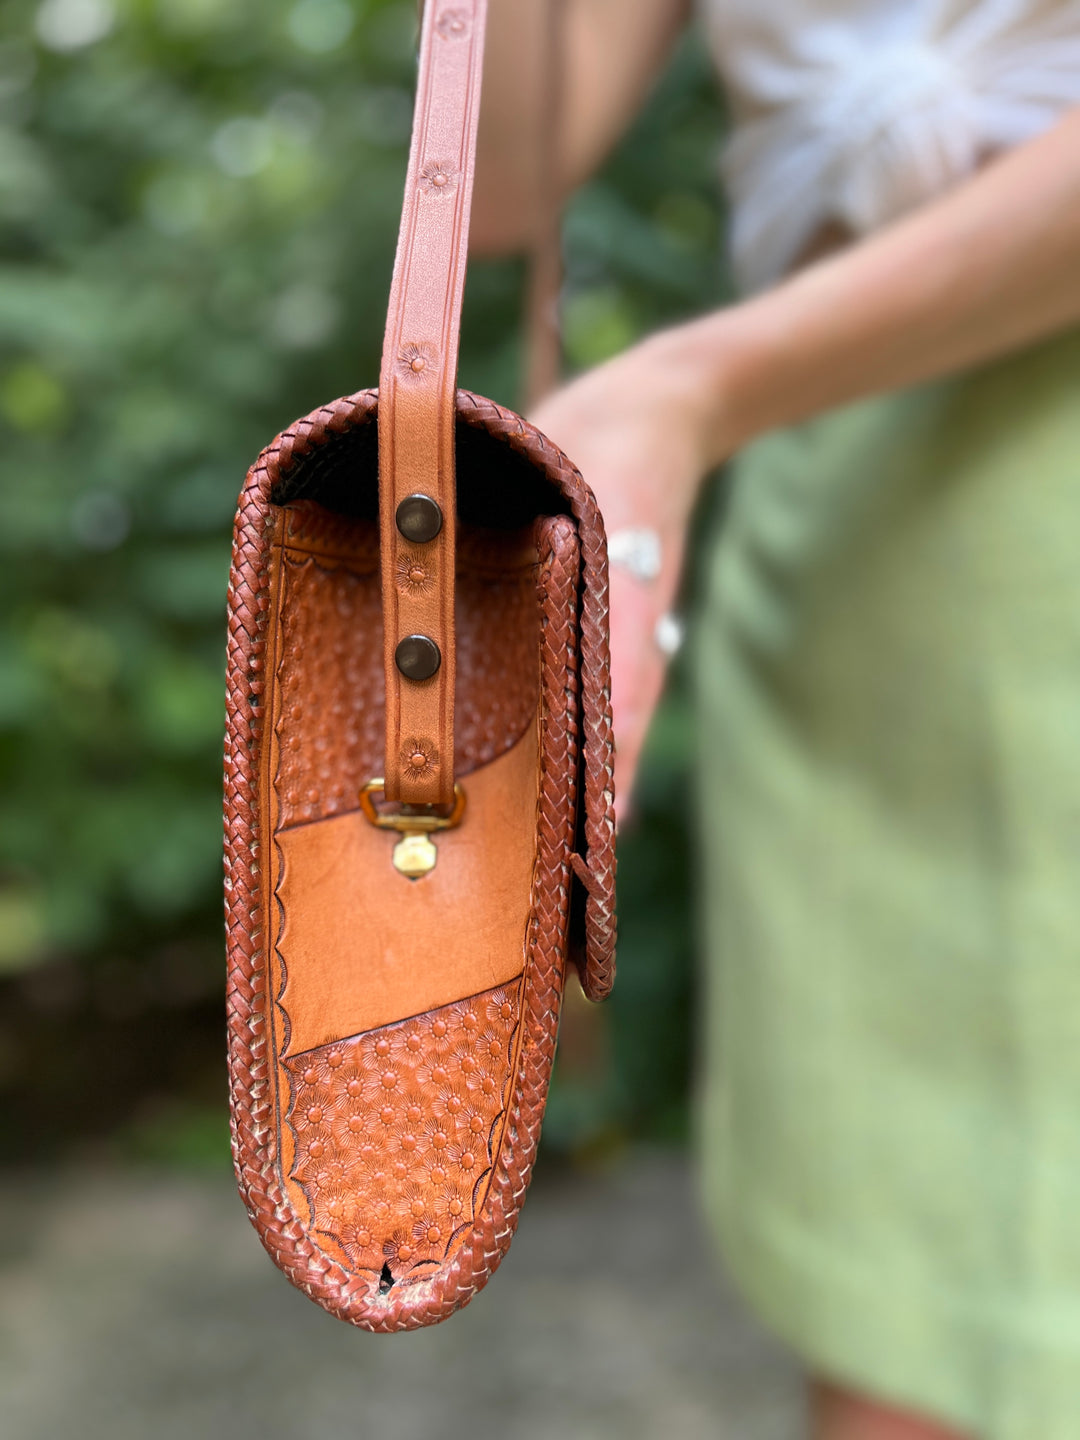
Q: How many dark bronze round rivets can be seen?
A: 2